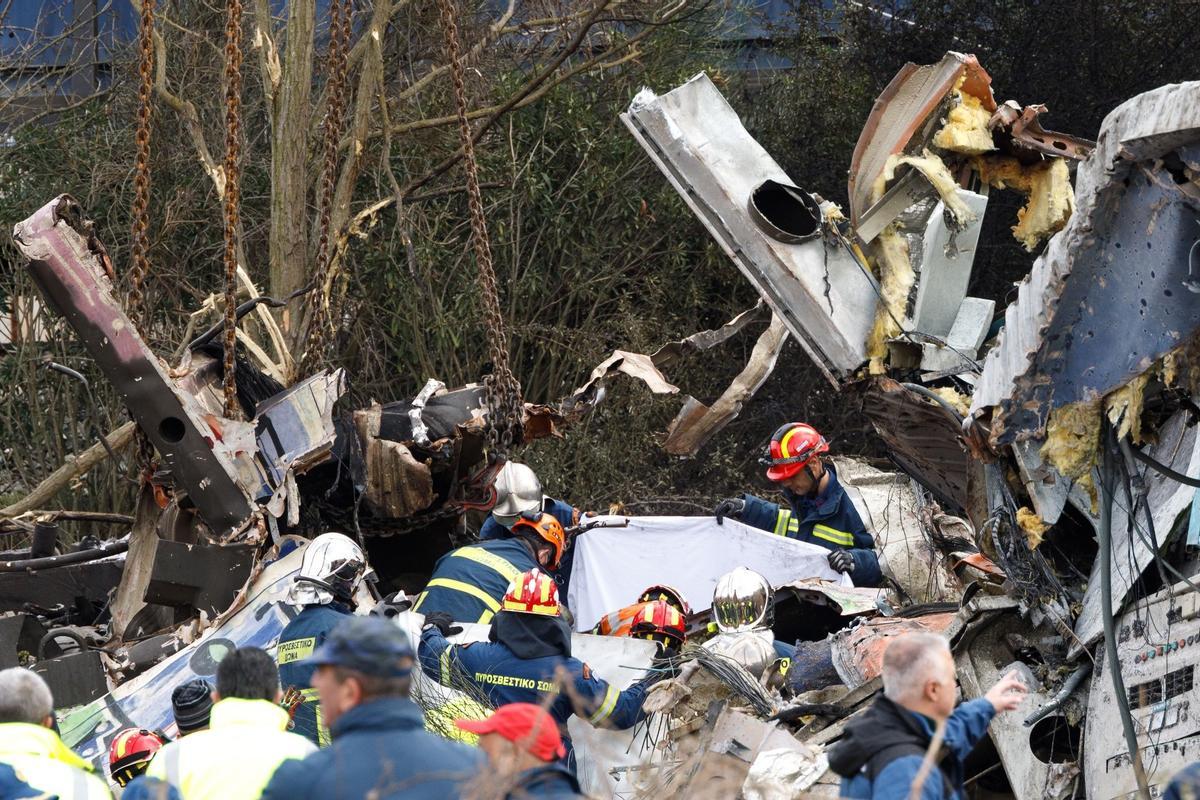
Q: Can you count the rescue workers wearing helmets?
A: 9